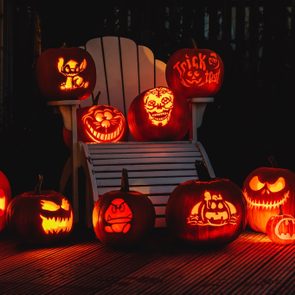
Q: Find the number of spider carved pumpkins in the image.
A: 0